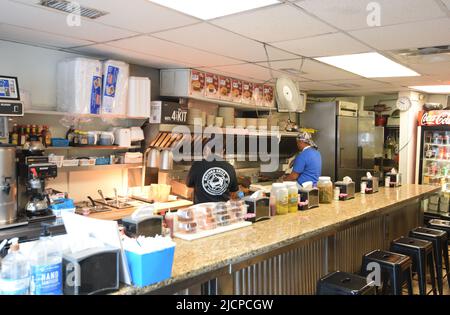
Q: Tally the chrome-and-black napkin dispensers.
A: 7